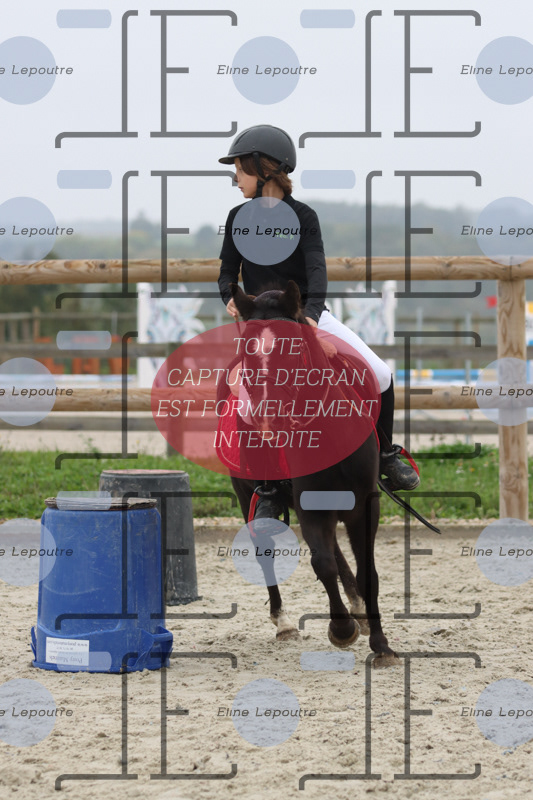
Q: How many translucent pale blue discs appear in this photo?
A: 14